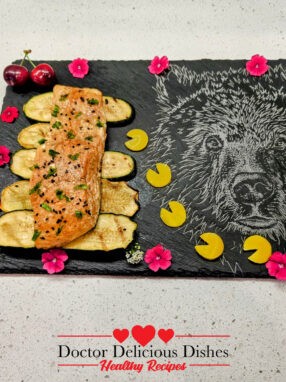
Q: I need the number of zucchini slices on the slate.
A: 5